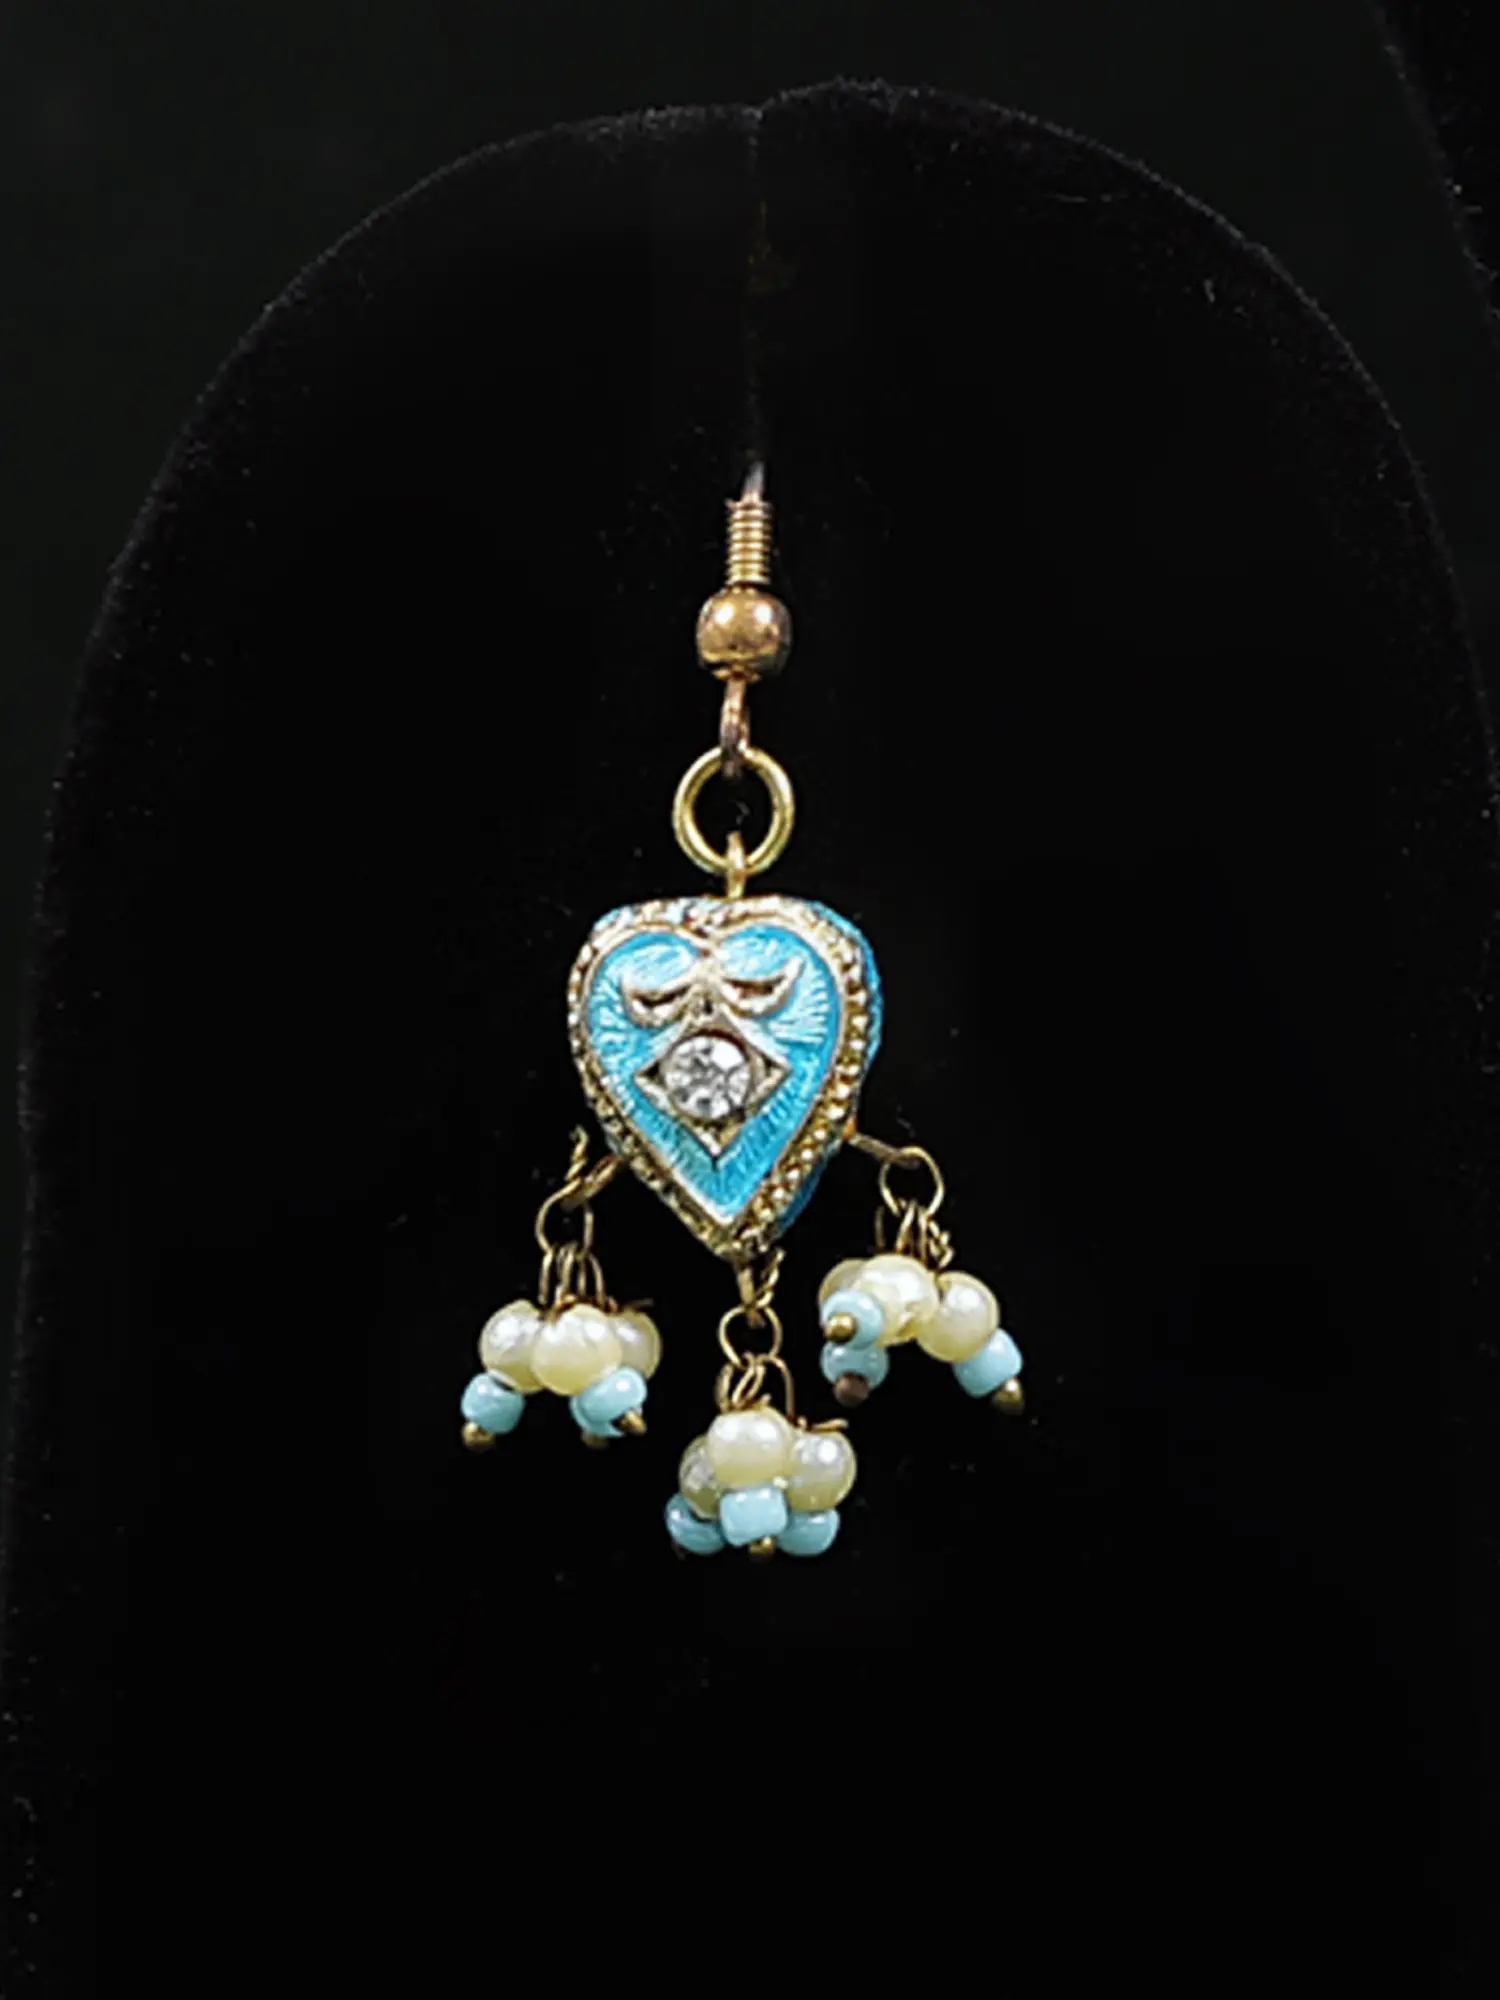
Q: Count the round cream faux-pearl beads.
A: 9